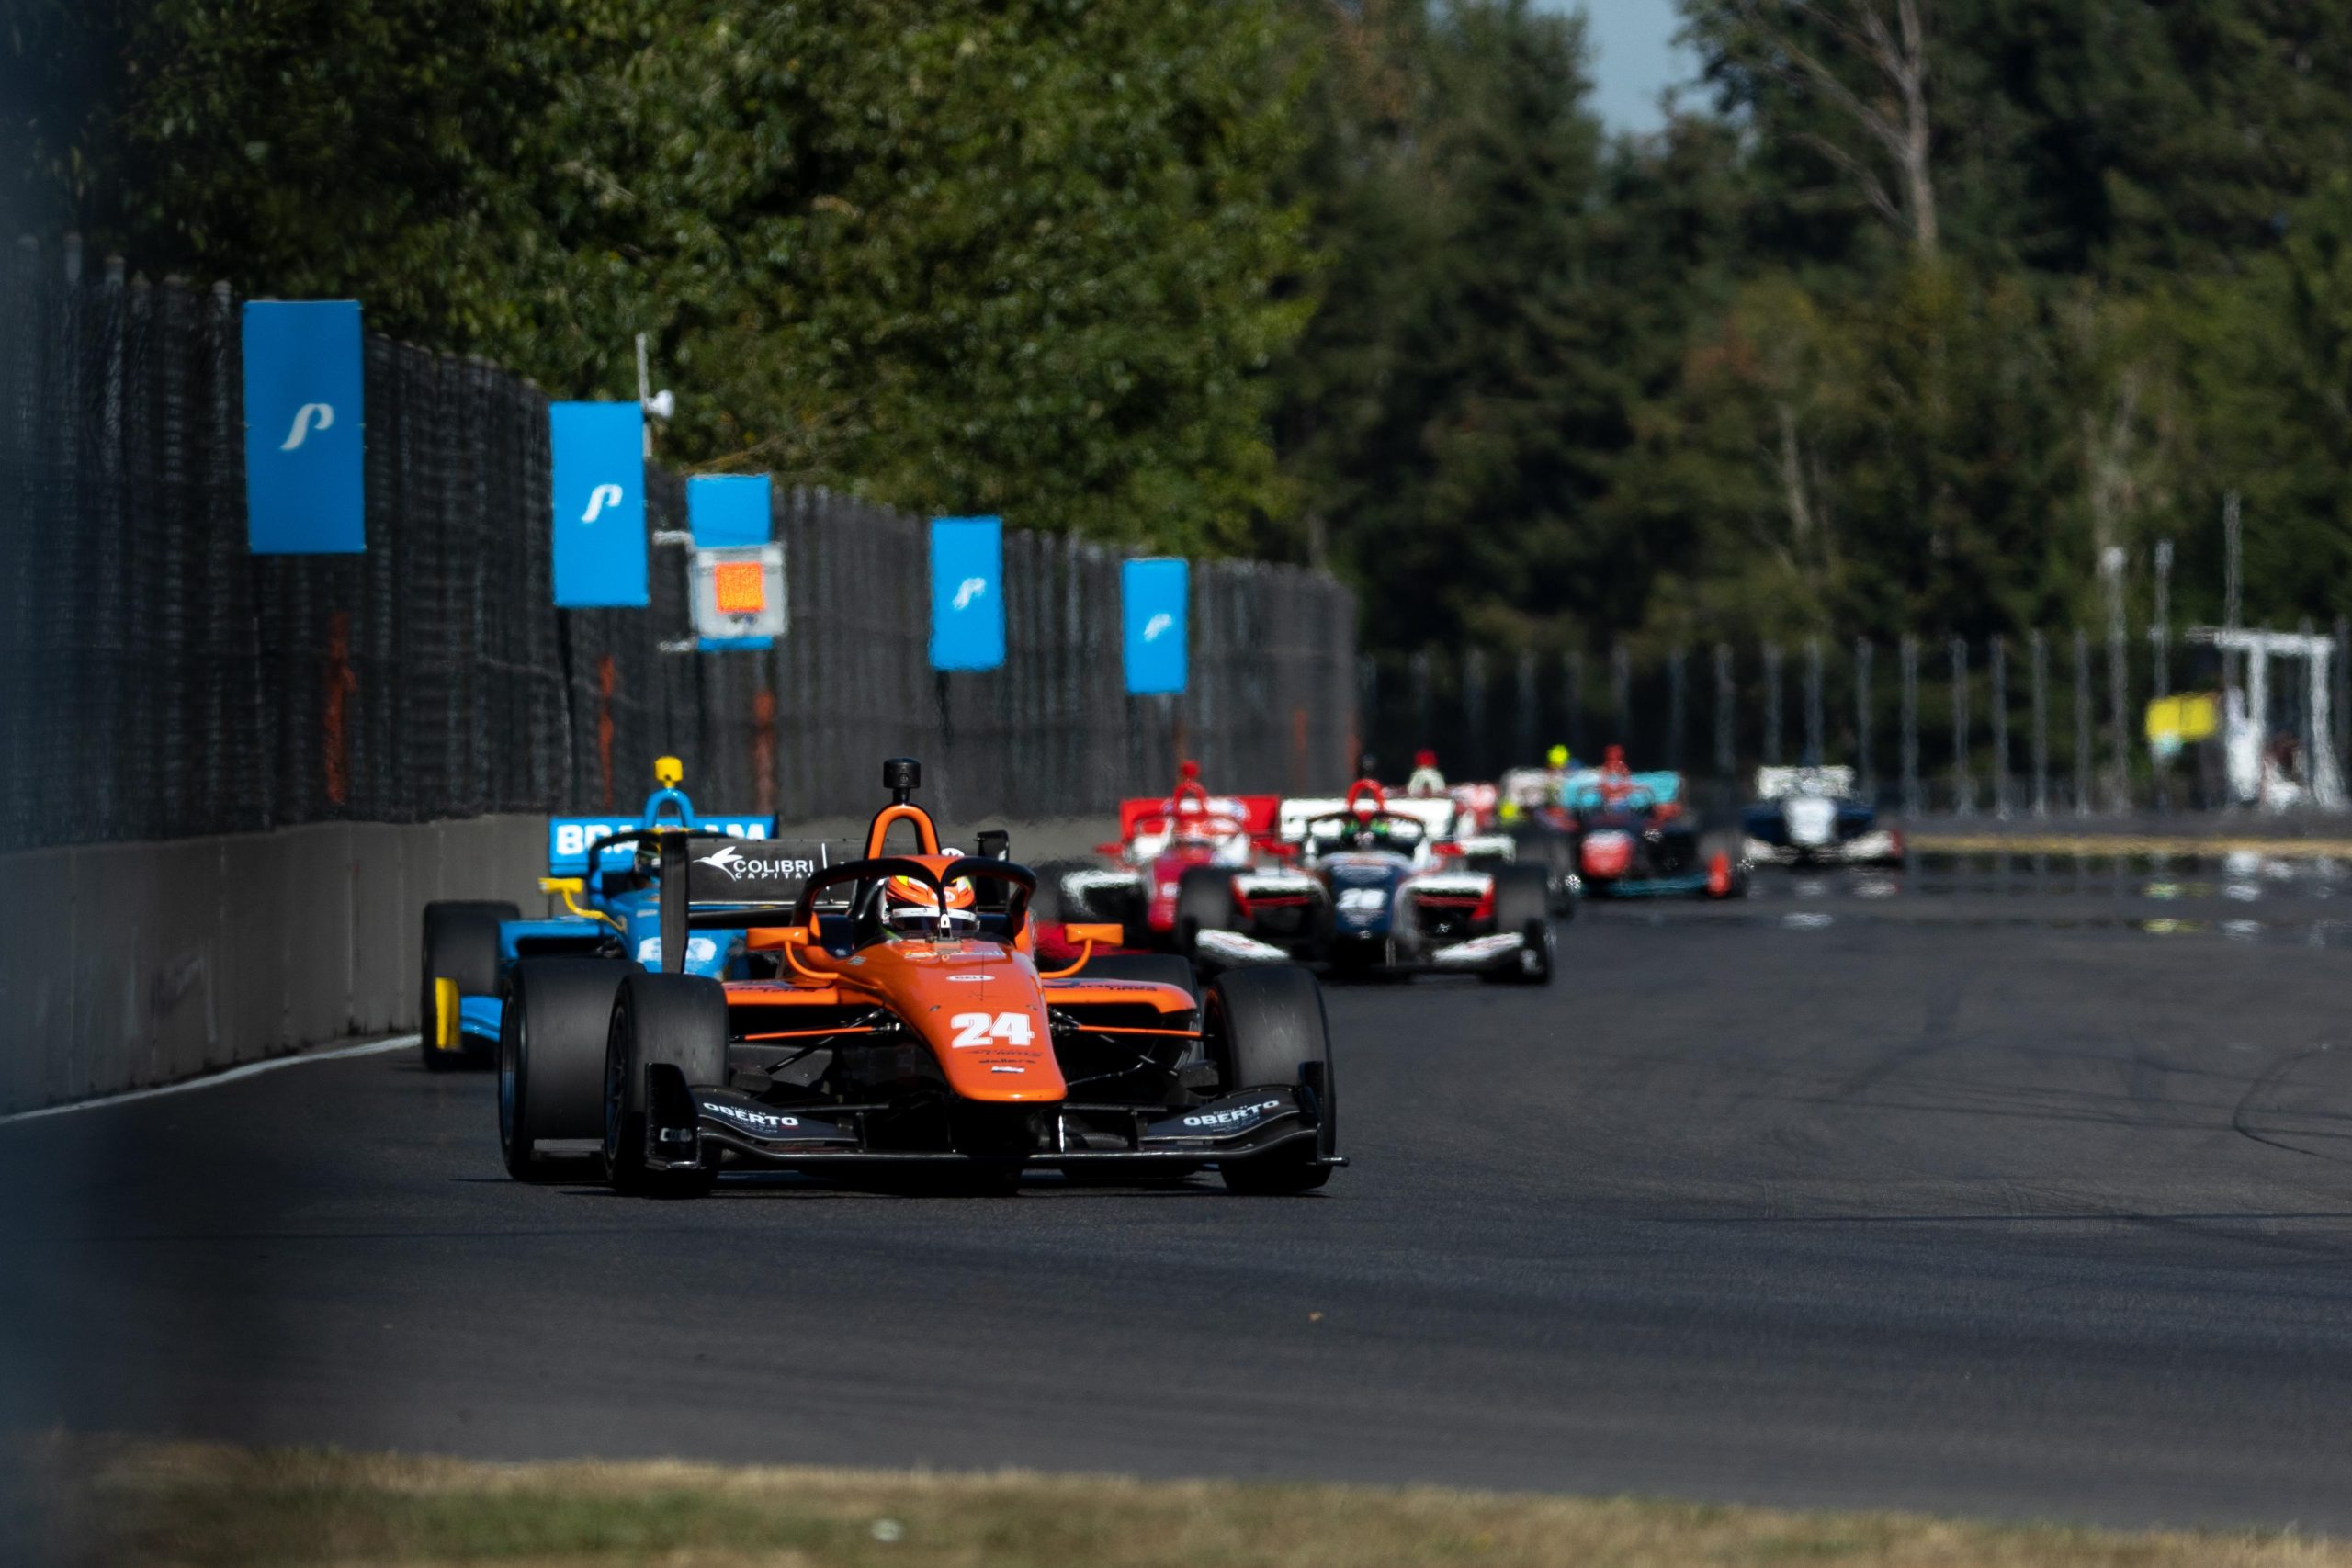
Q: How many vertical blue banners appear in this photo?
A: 5